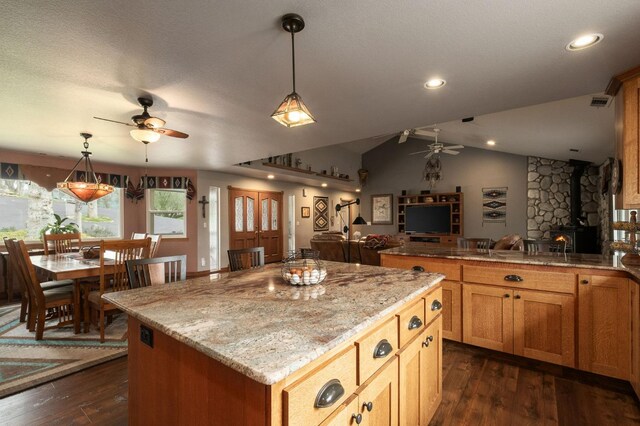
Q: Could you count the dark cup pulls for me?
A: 6